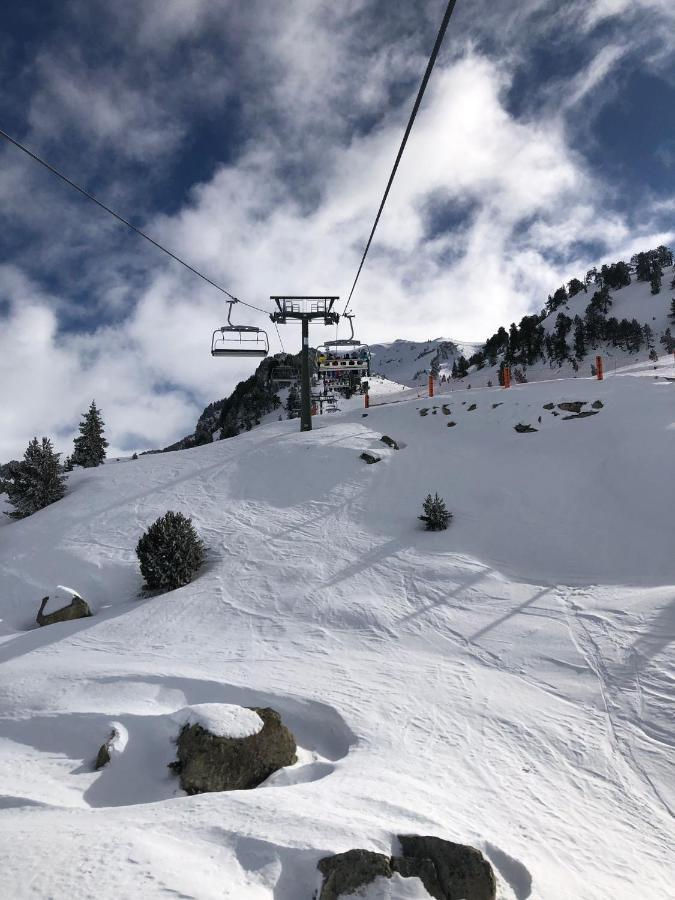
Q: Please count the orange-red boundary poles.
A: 4